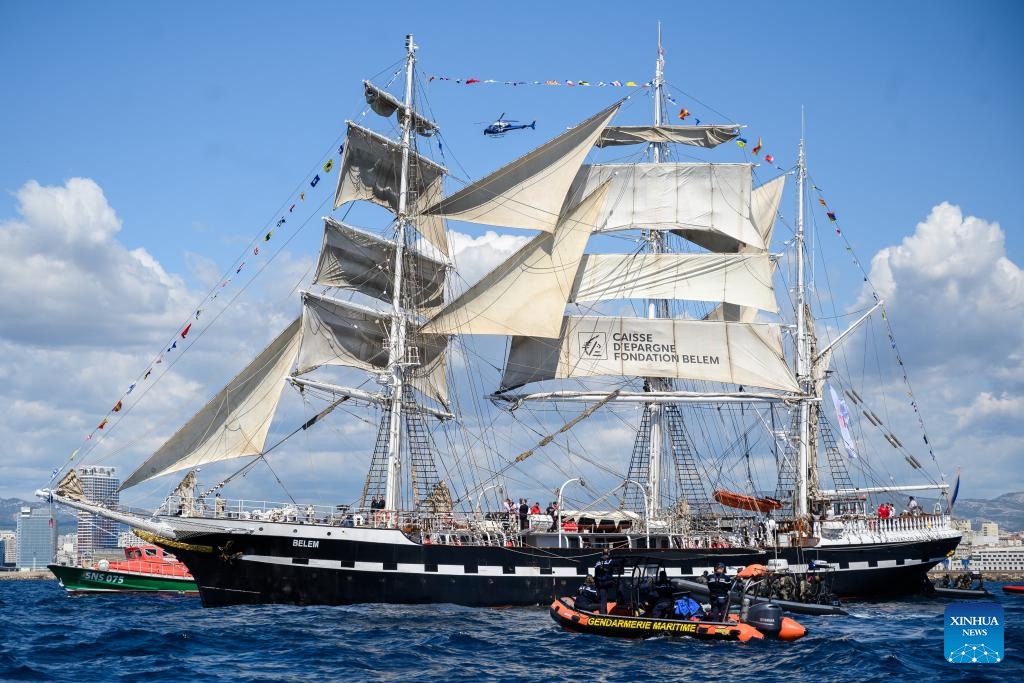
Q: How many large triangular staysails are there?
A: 3